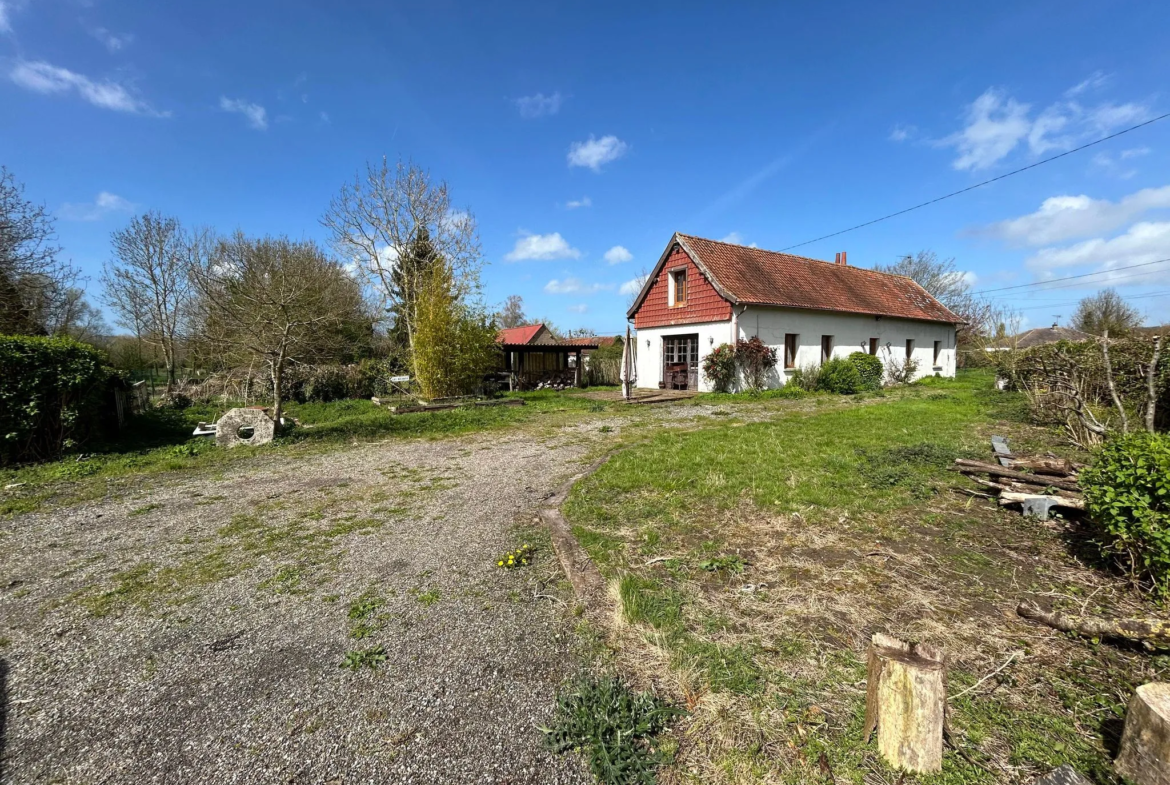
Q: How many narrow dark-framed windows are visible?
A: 5